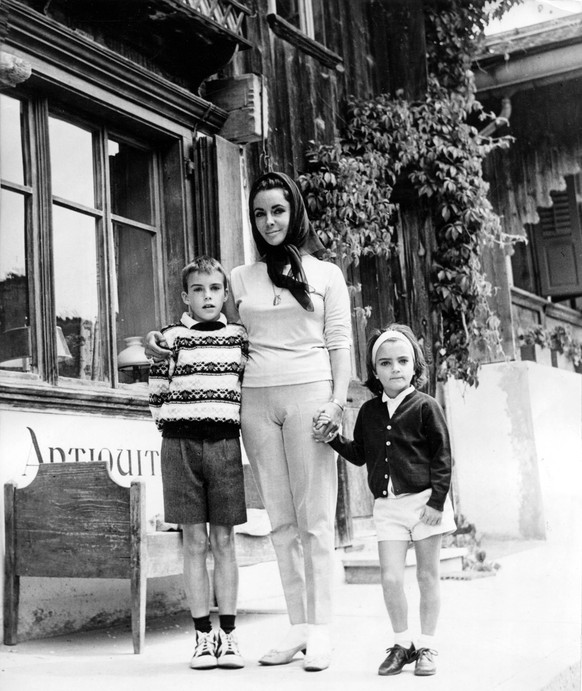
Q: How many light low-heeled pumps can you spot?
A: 2